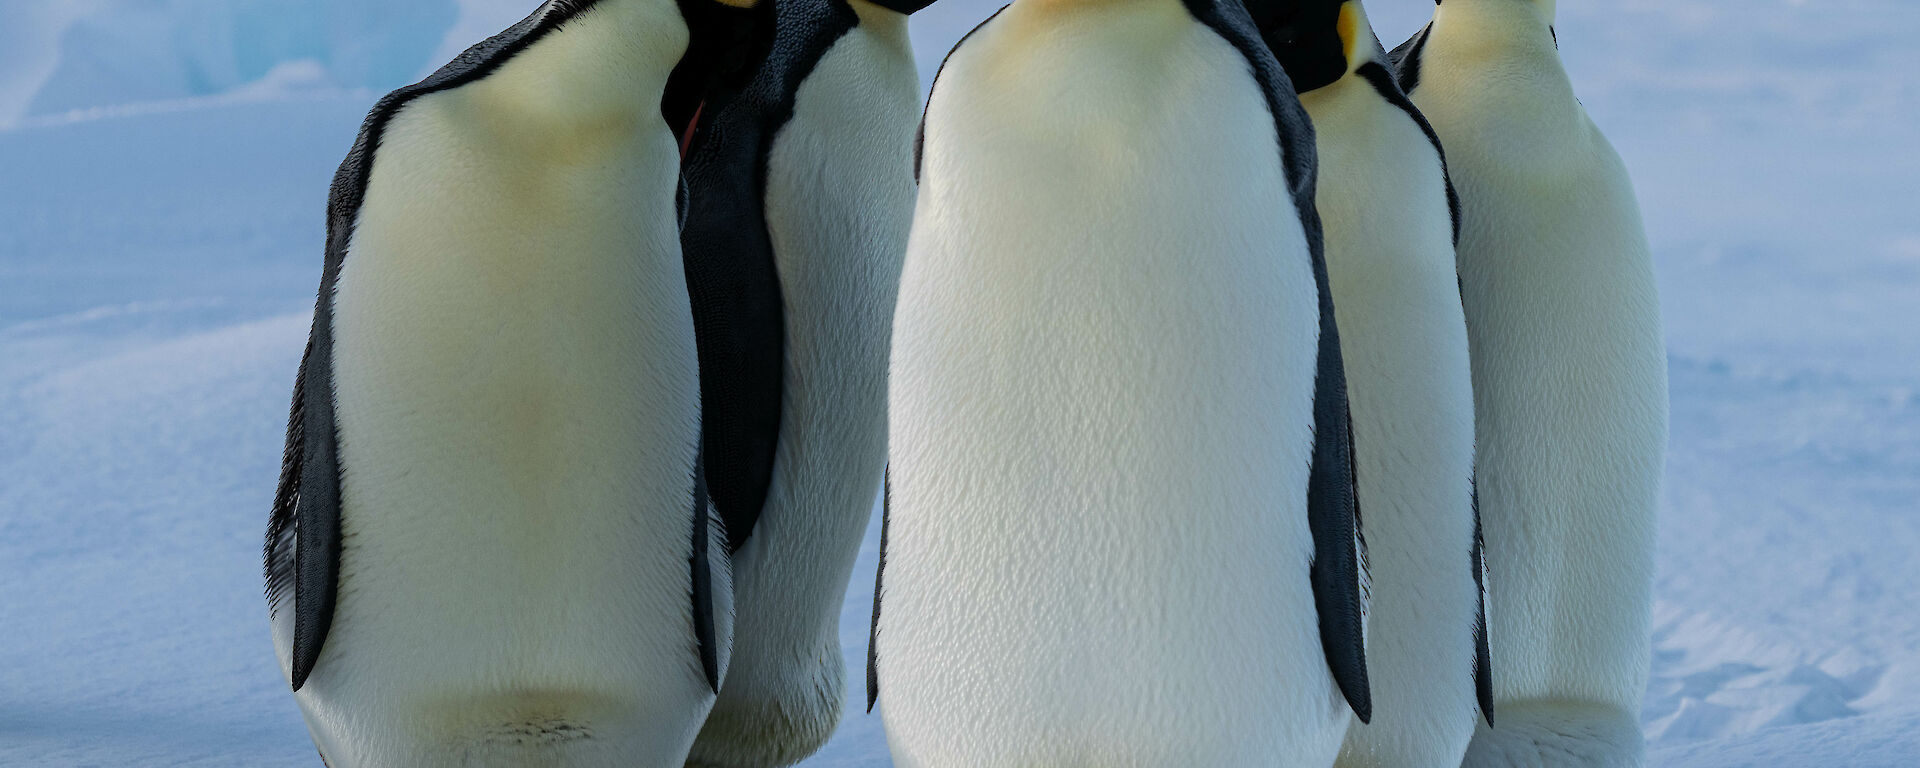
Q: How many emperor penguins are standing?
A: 5